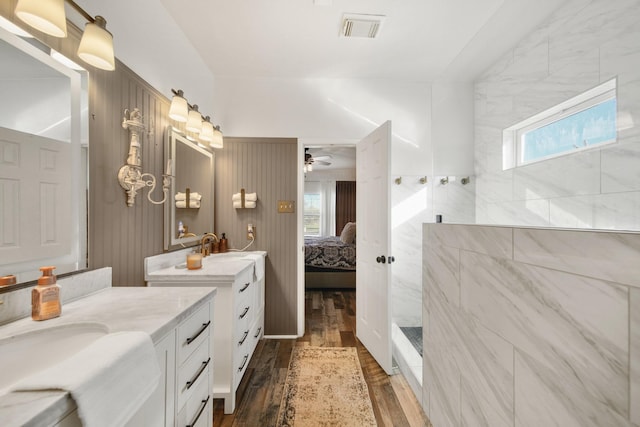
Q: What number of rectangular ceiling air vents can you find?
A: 1